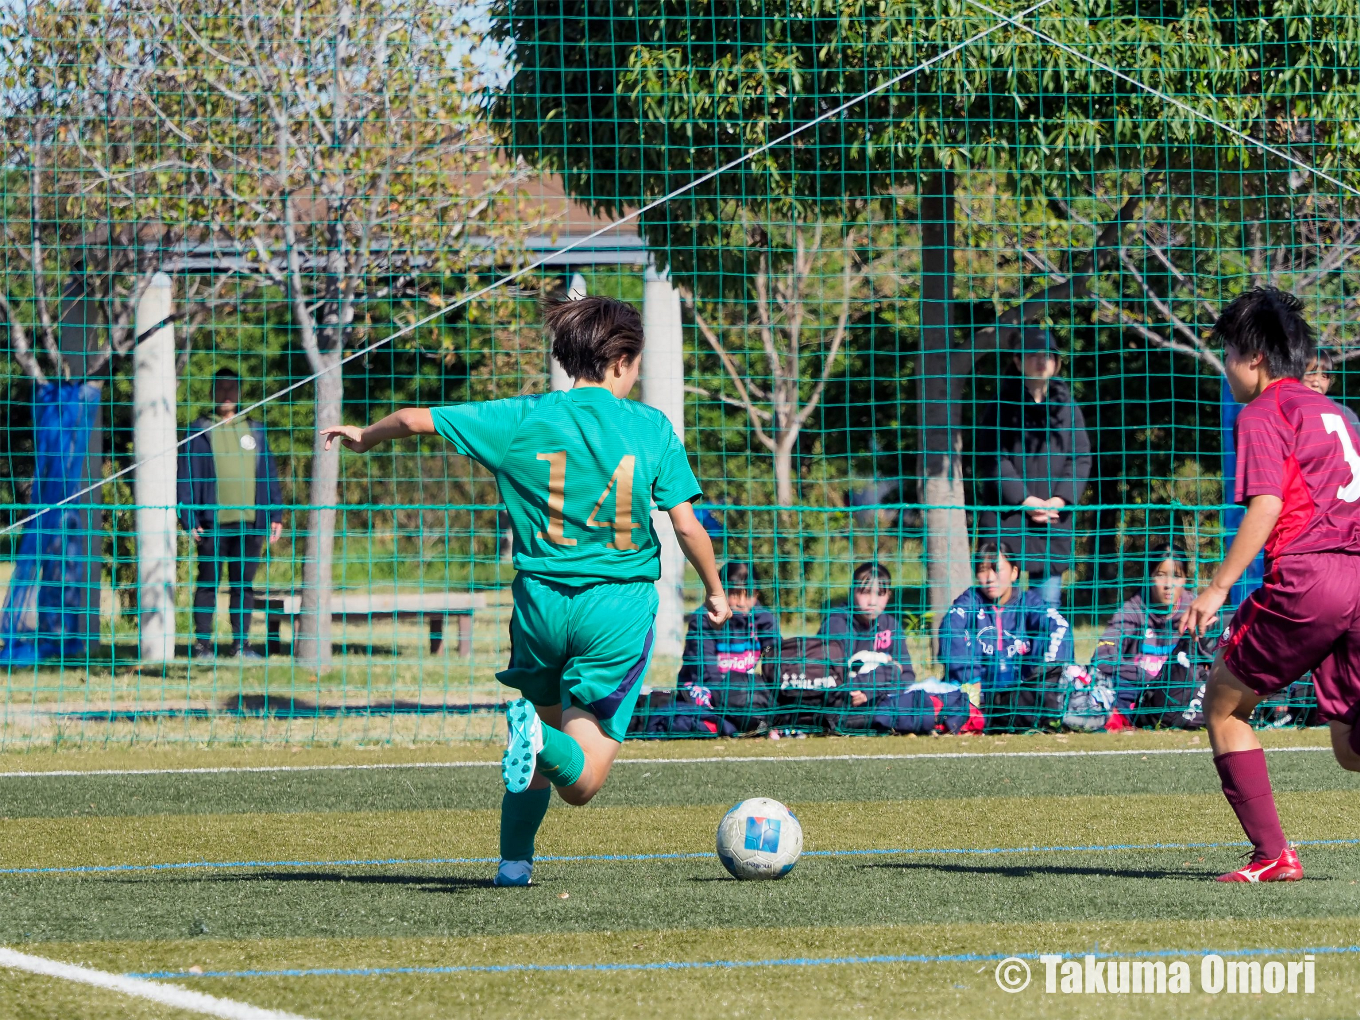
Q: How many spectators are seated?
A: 4